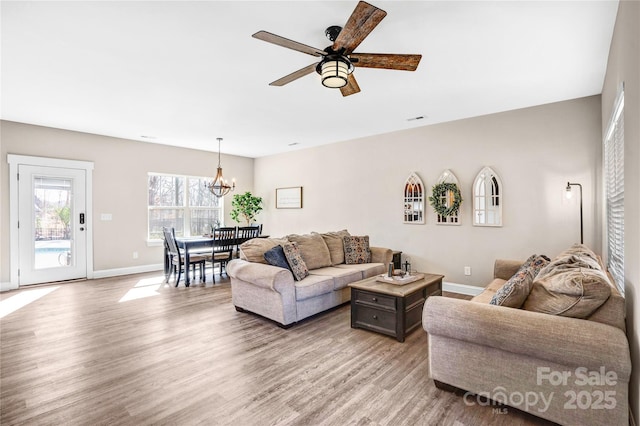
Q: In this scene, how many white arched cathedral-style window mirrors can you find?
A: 3